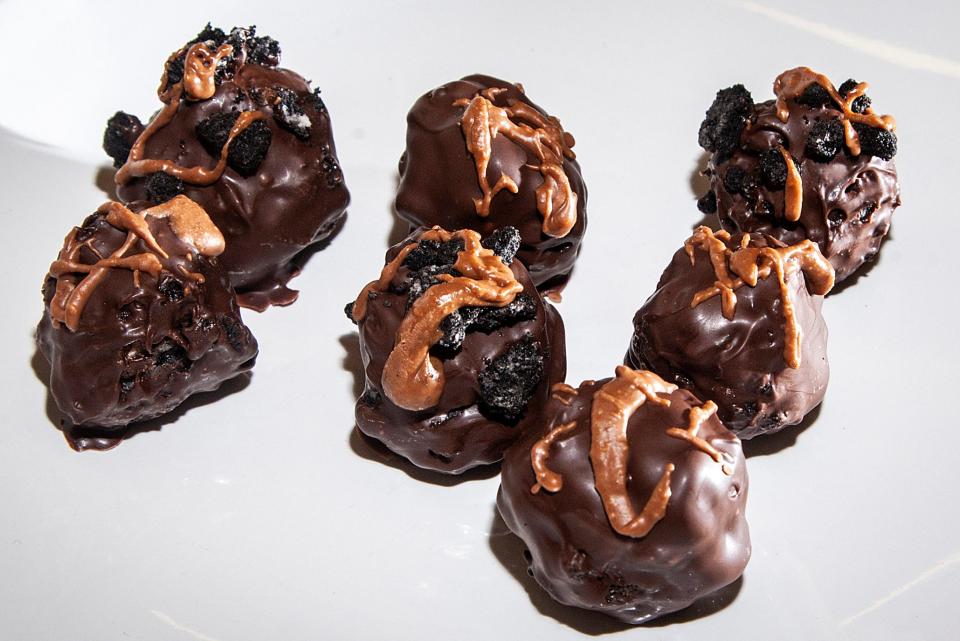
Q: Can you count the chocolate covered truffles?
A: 7